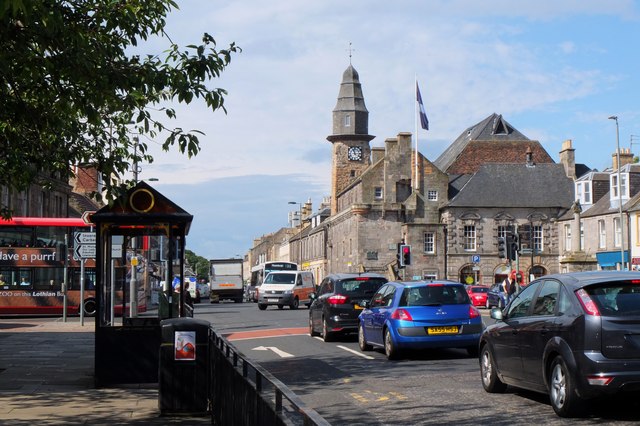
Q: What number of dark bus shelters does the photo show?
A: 1